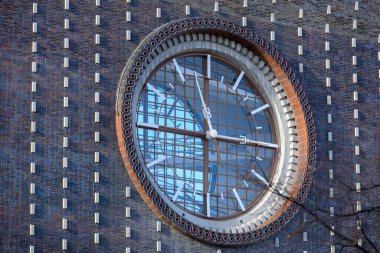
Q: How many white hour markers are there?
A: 12